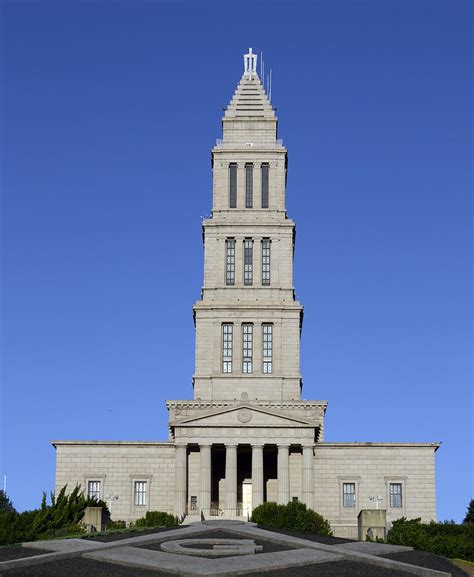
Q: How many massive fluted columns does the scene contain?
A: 6